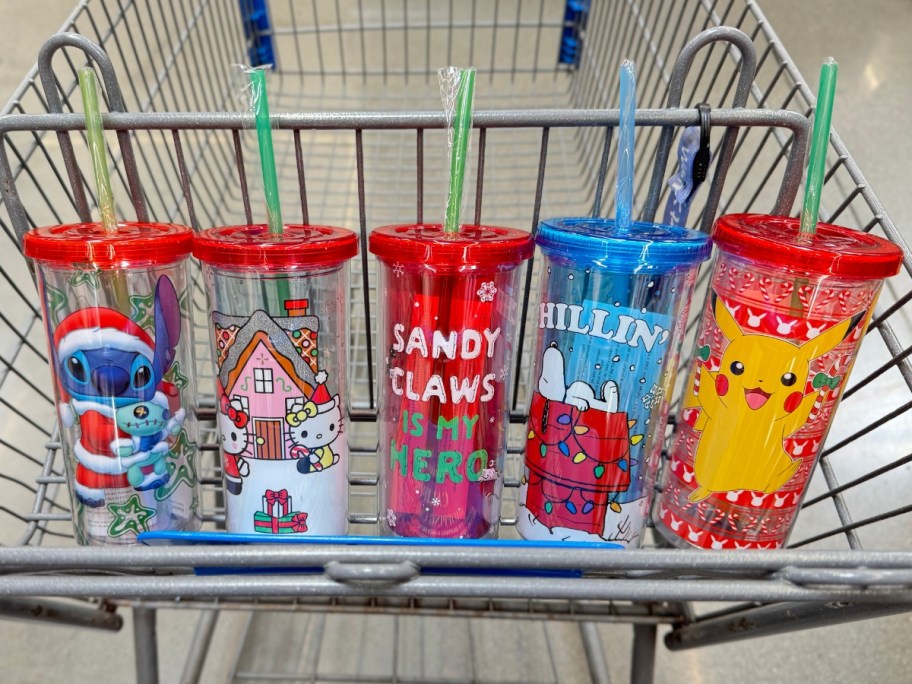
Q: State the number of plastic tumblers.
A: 5